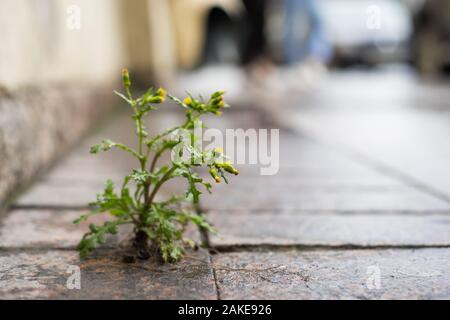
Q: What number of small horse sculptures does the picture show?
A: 0